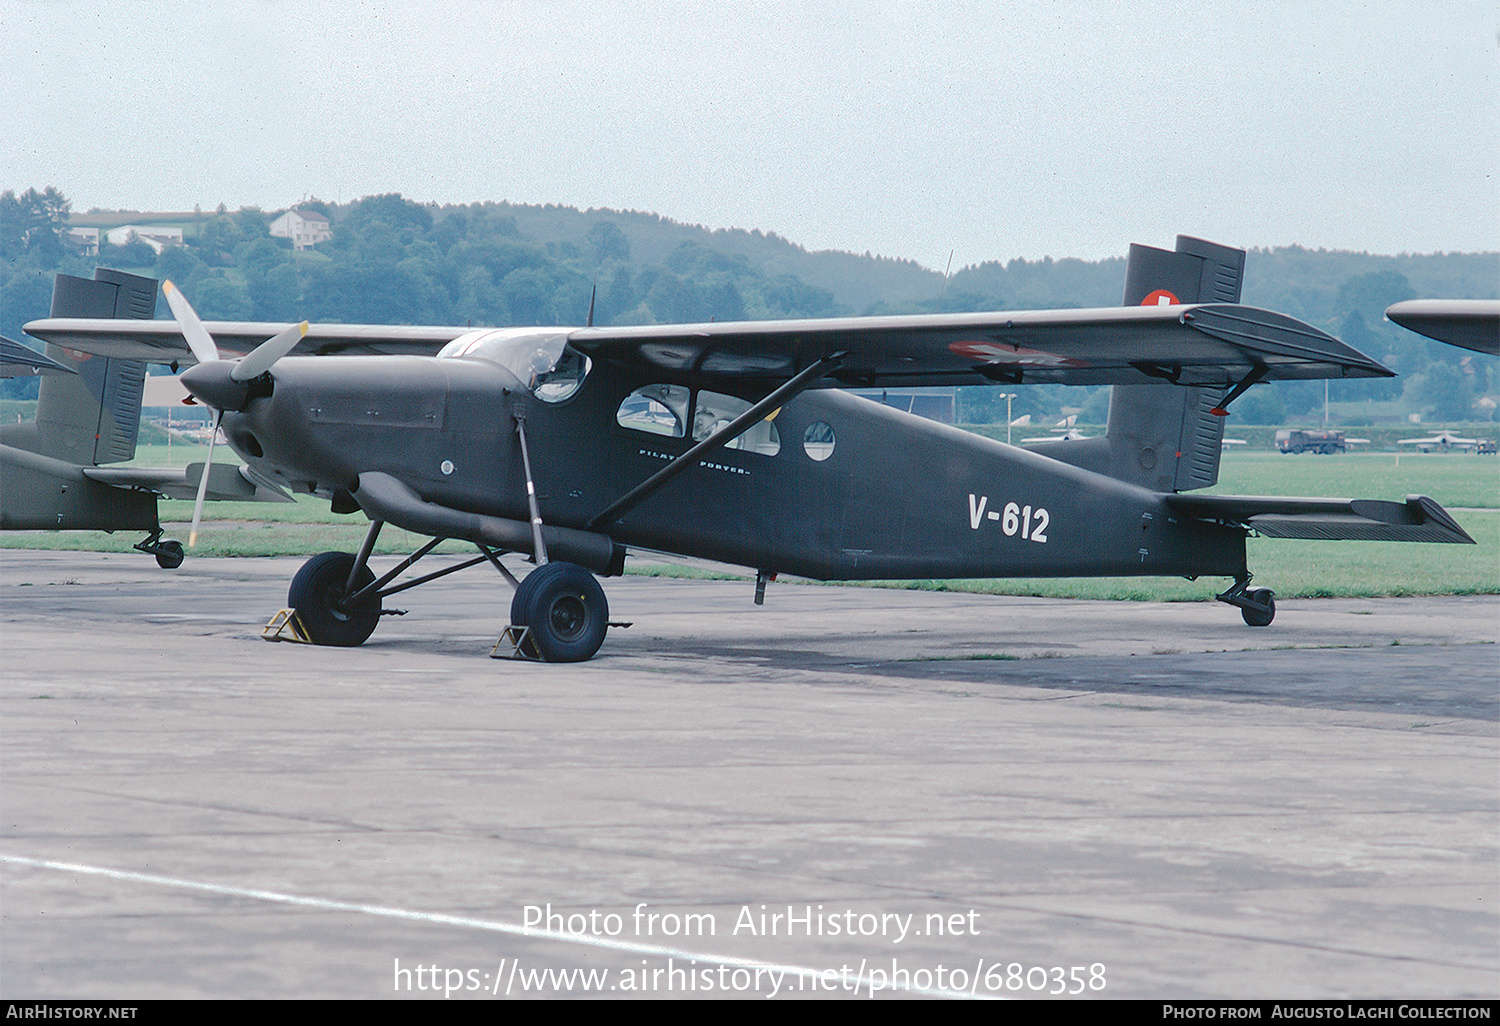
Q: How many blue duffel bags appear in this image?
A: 0